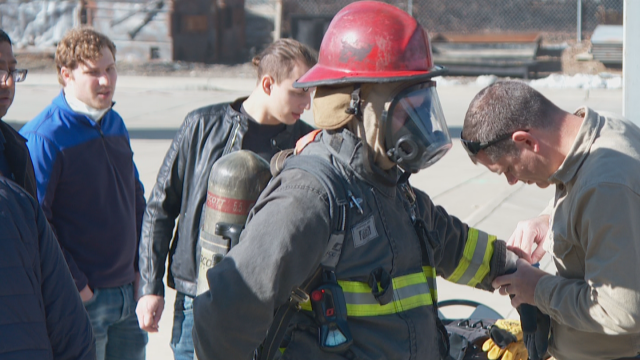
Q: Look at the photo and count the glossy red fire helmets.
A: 1